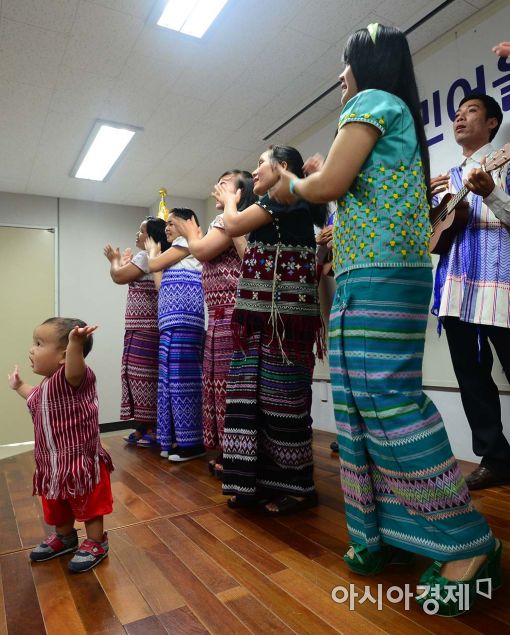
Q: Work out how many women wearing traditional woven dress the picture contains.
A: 5